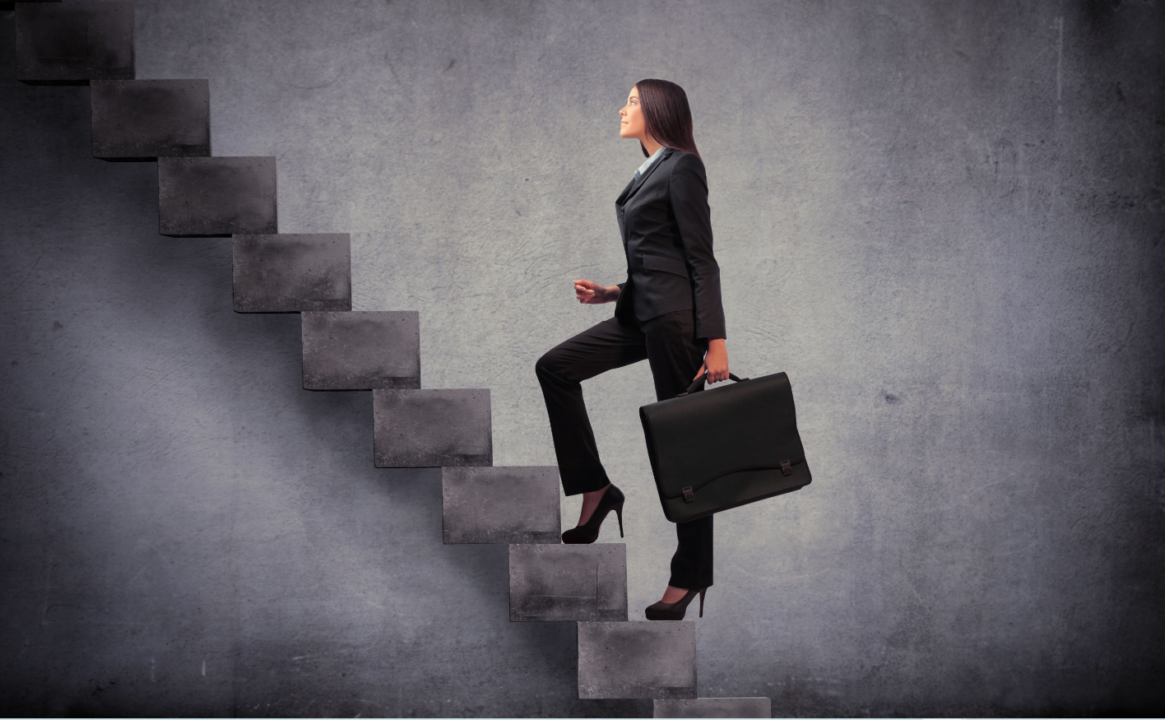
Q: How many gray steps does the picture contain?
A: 10